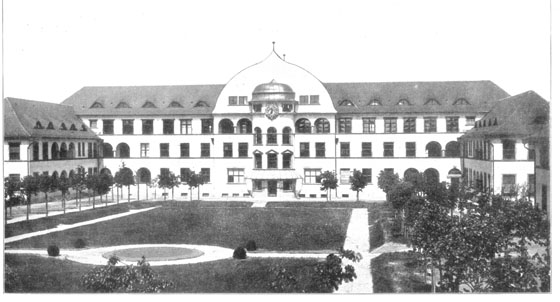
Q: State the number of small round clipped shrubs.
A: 4